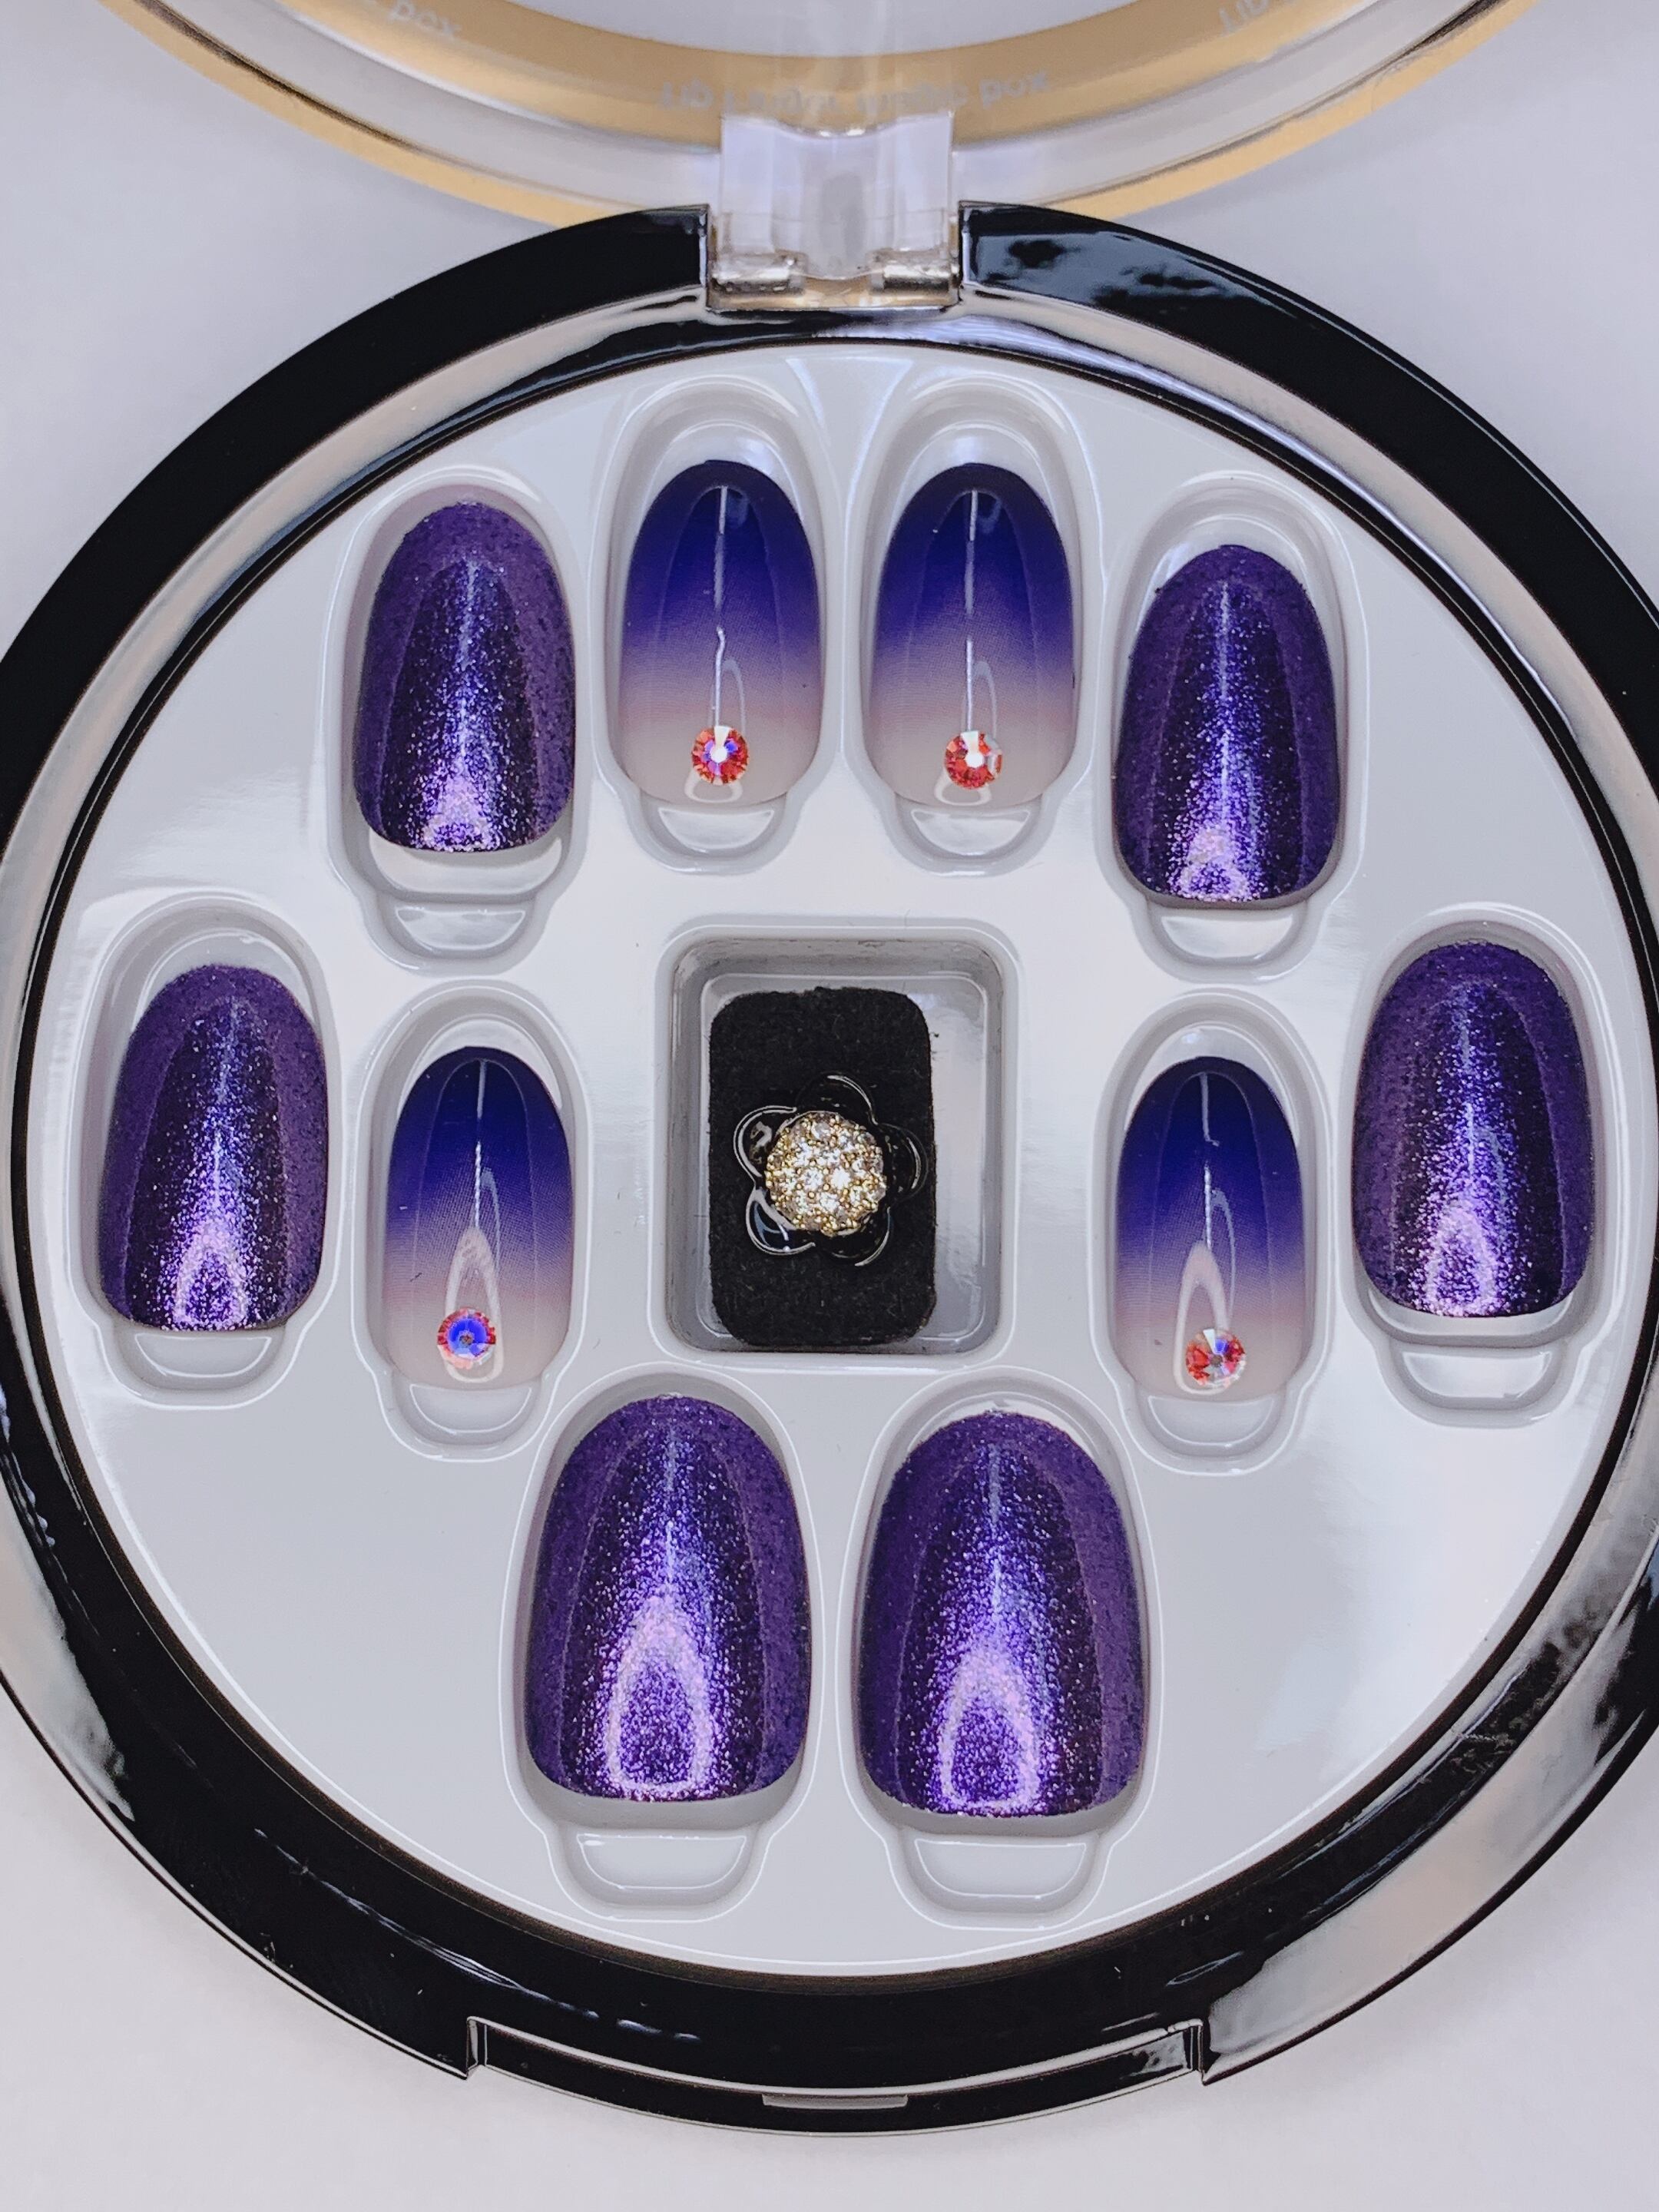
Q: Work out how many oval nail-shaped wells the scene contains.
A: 10